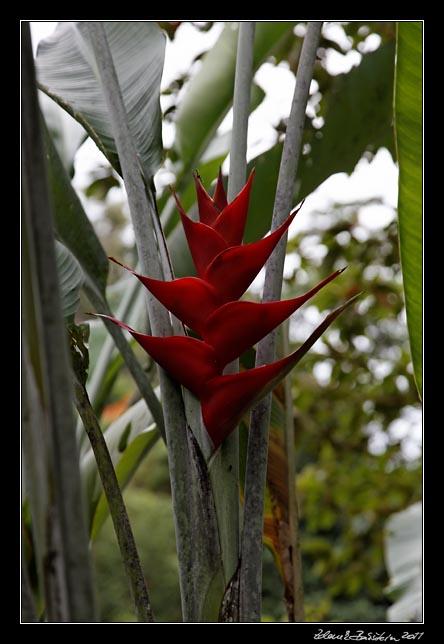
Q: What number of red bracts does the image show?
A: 9